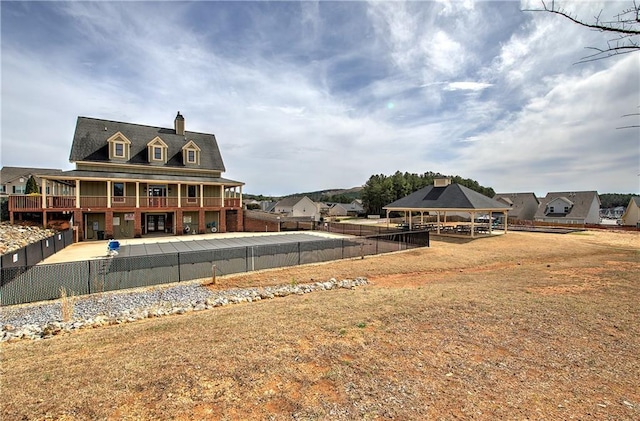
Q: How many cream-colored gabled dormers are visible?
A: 3